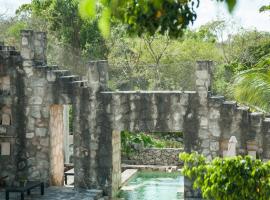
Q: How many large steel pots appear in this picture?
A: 0